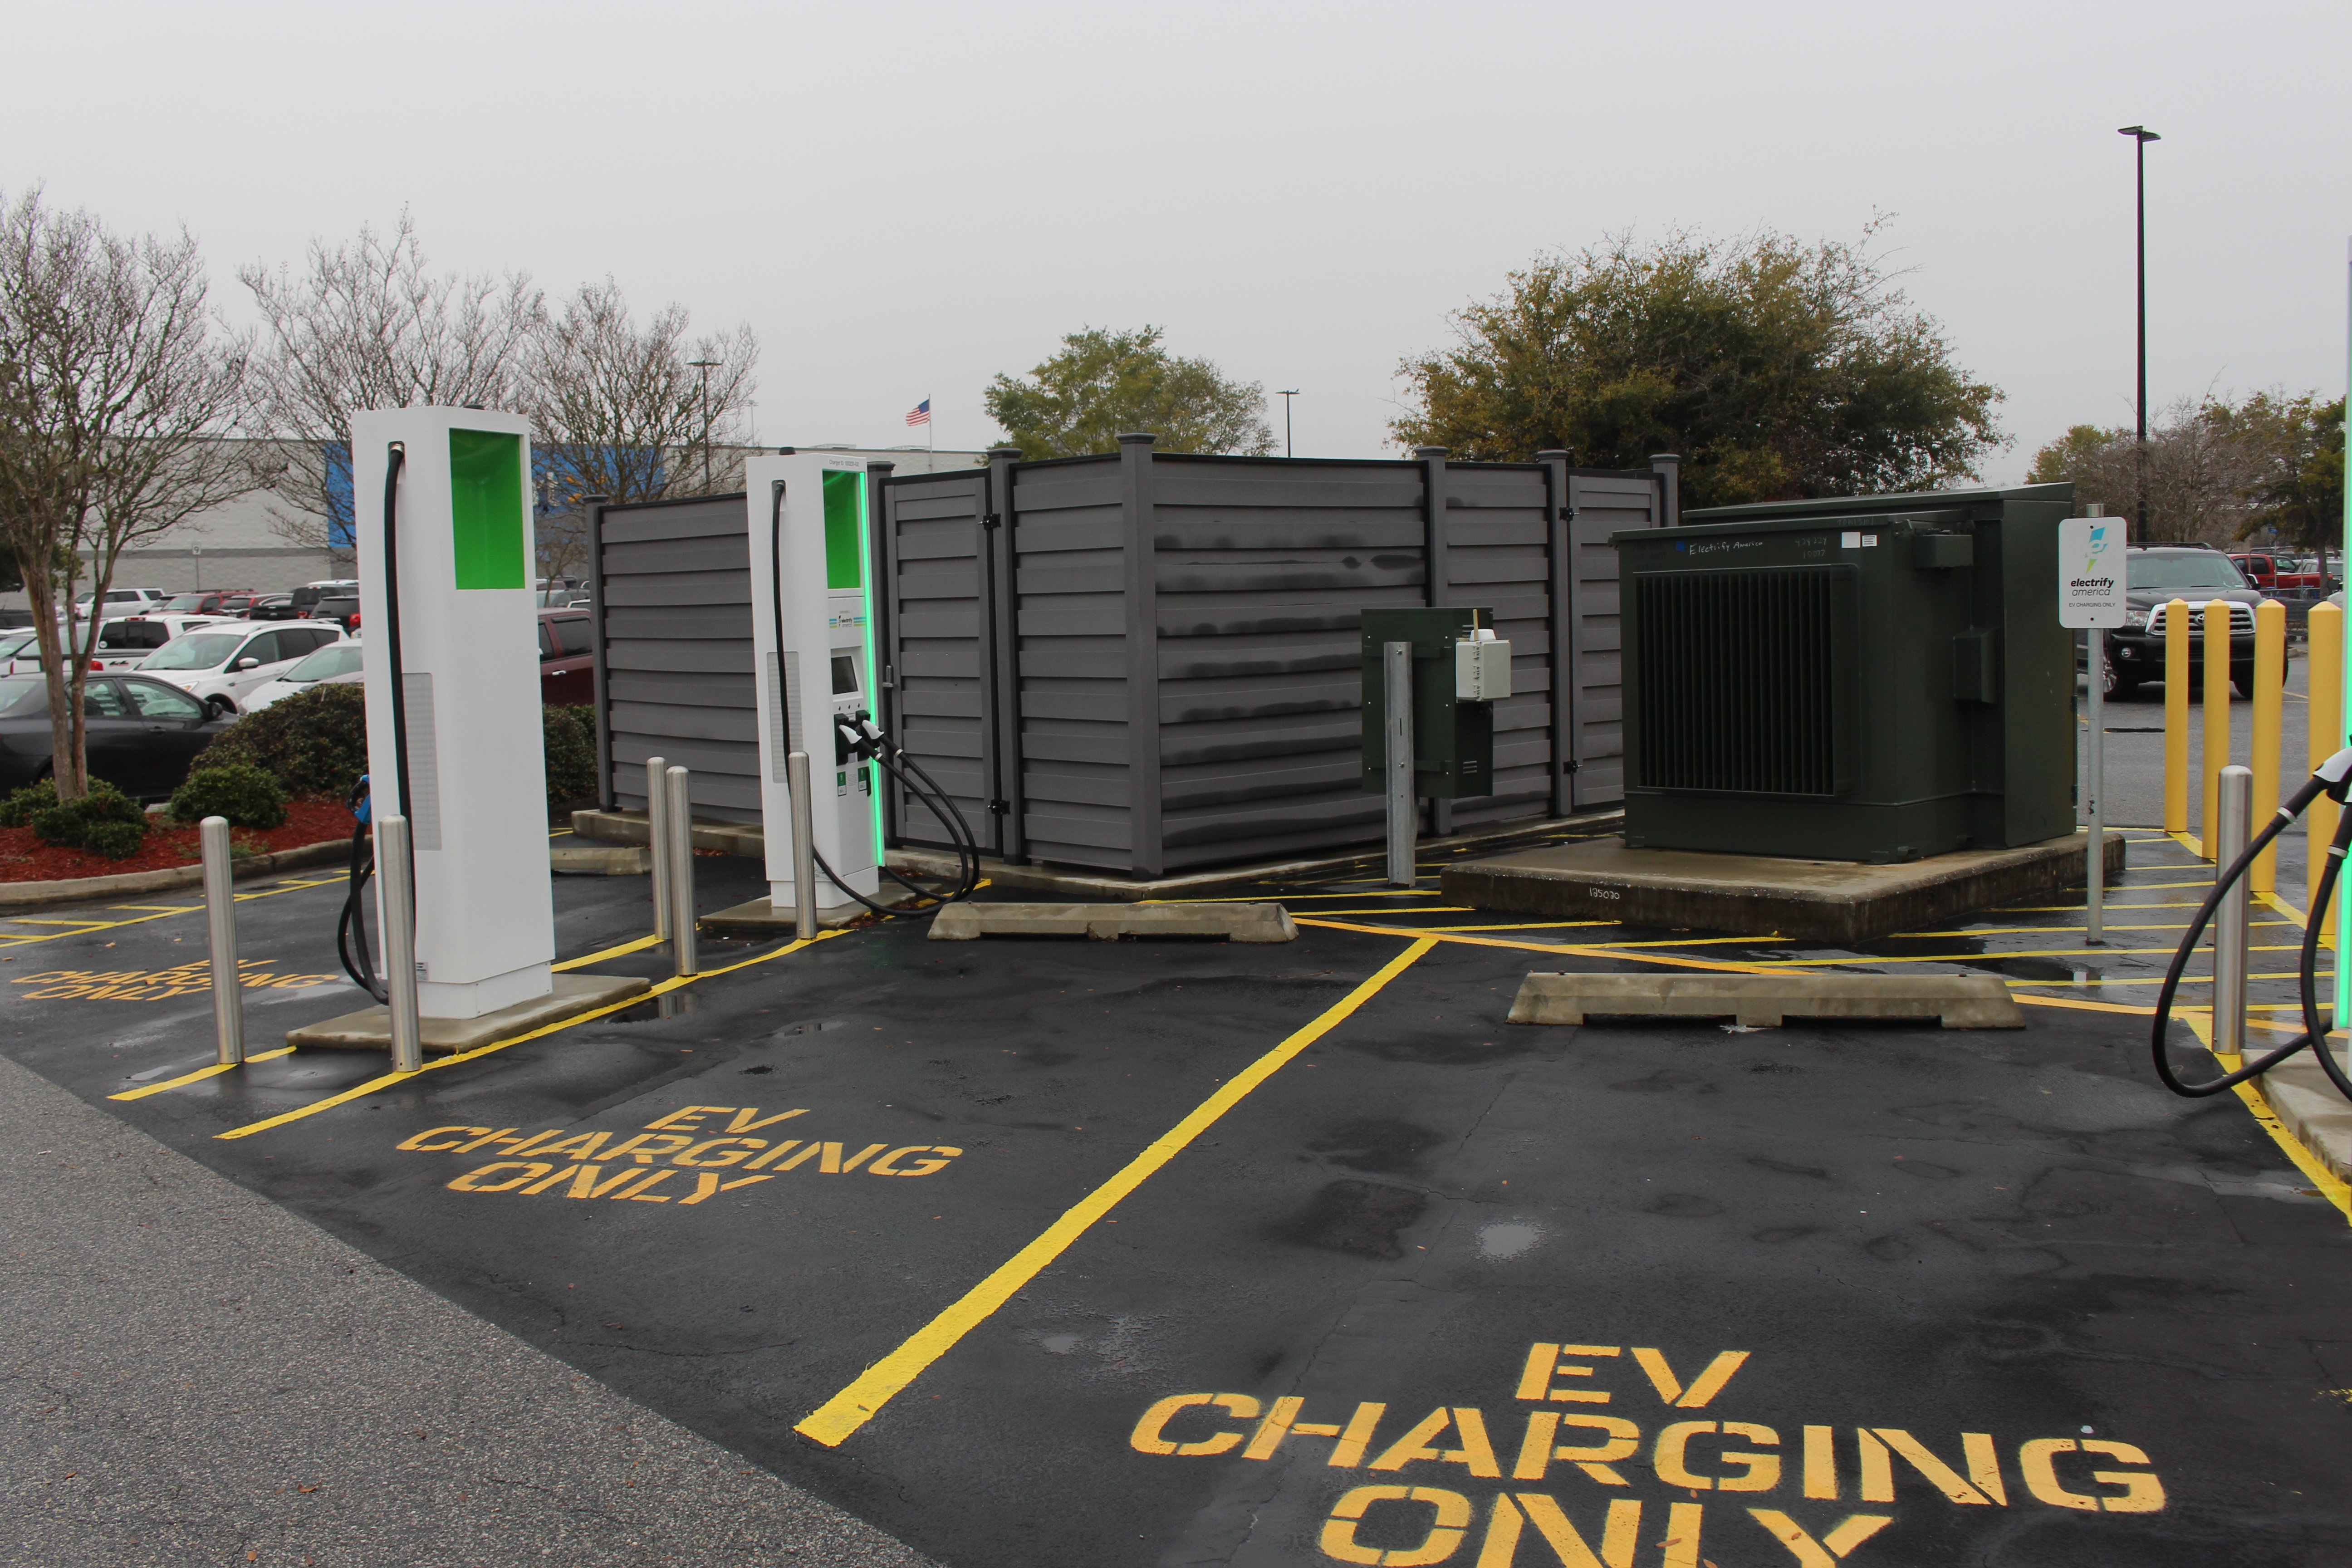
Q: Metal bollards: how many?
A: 6